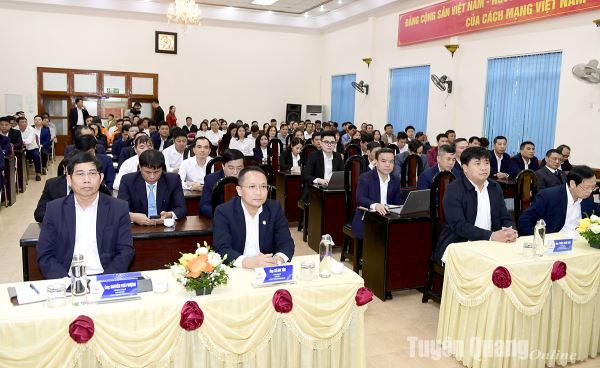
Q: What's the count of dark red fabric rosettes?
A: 6